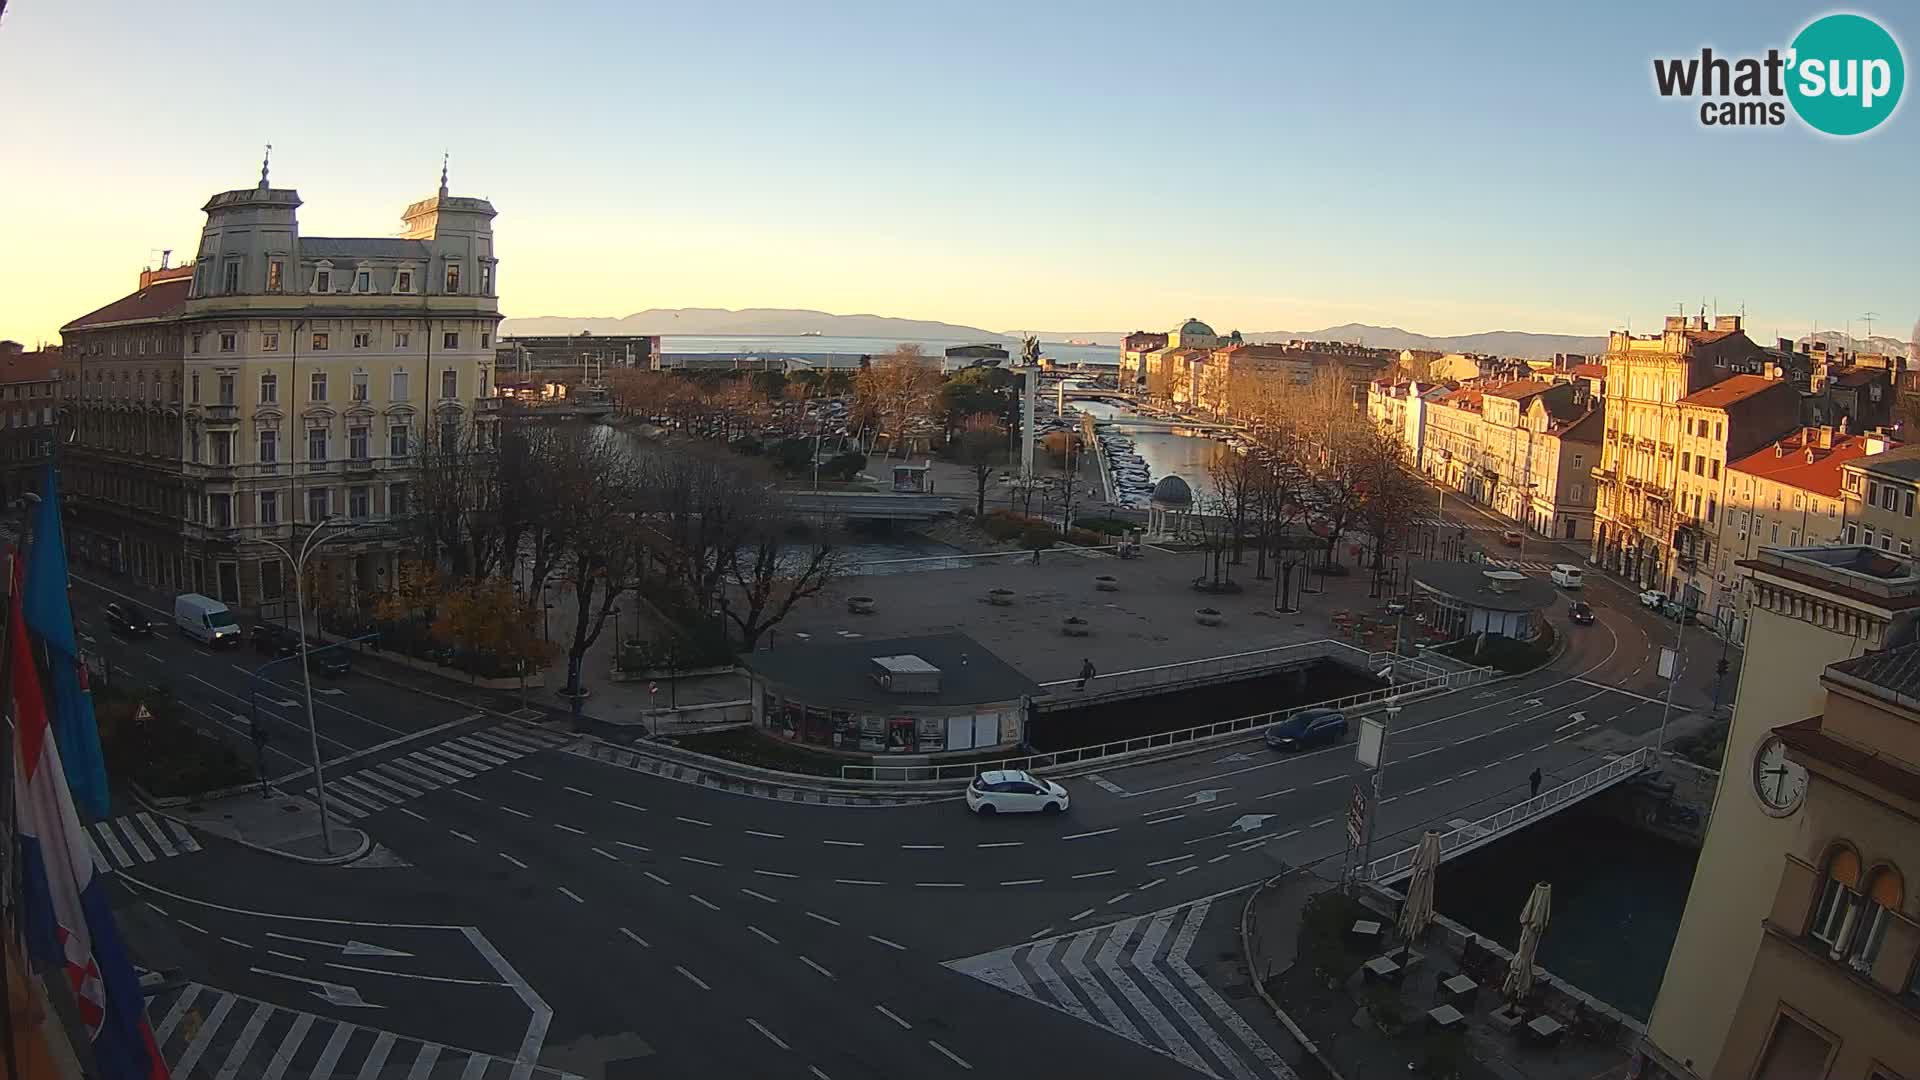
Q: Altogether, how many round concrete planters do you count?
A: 5